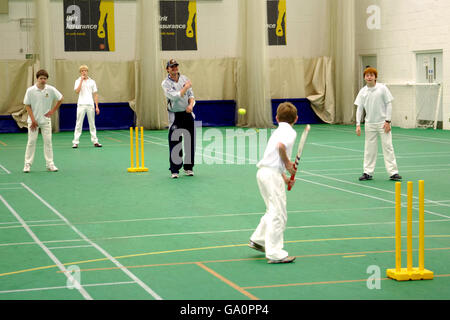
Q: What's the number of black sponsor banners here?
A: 3